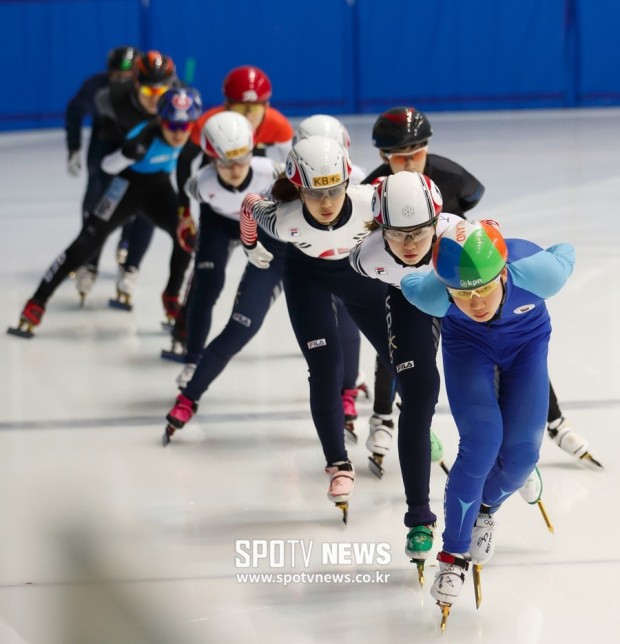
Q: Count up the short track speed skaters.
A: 10